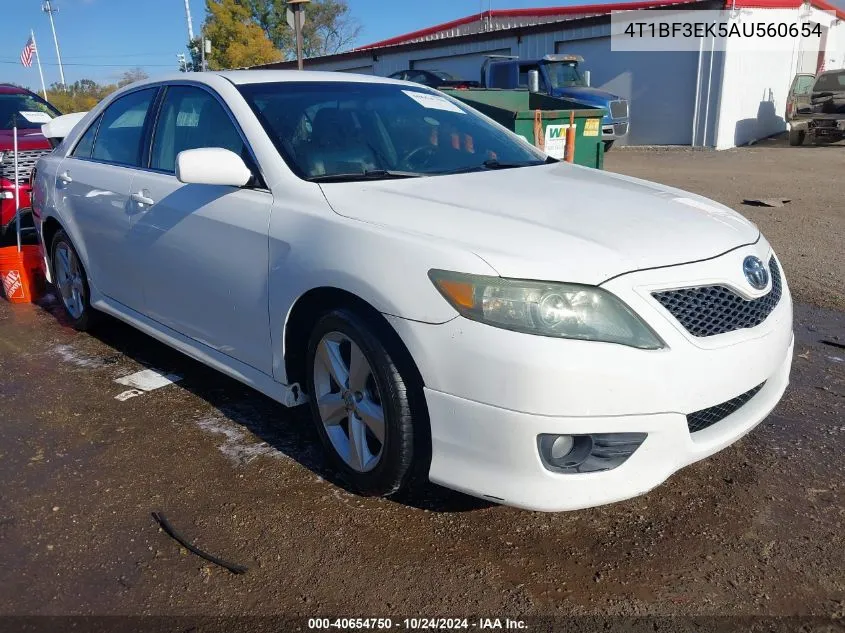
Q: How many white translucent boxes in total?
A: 1